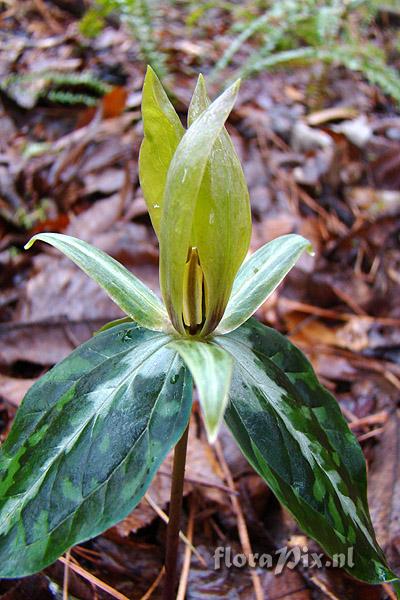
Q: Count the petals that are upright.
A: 3